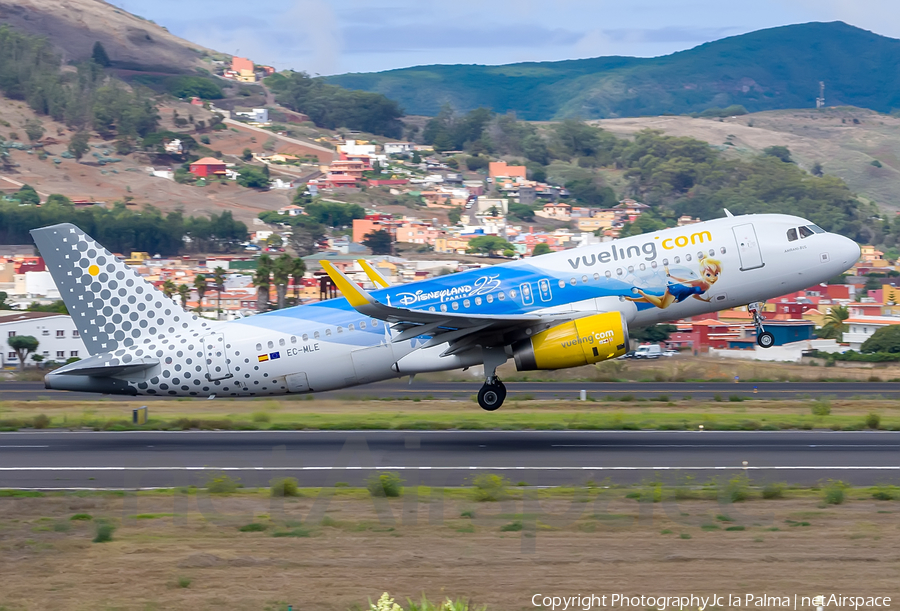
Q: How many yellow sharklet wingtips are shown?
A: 2